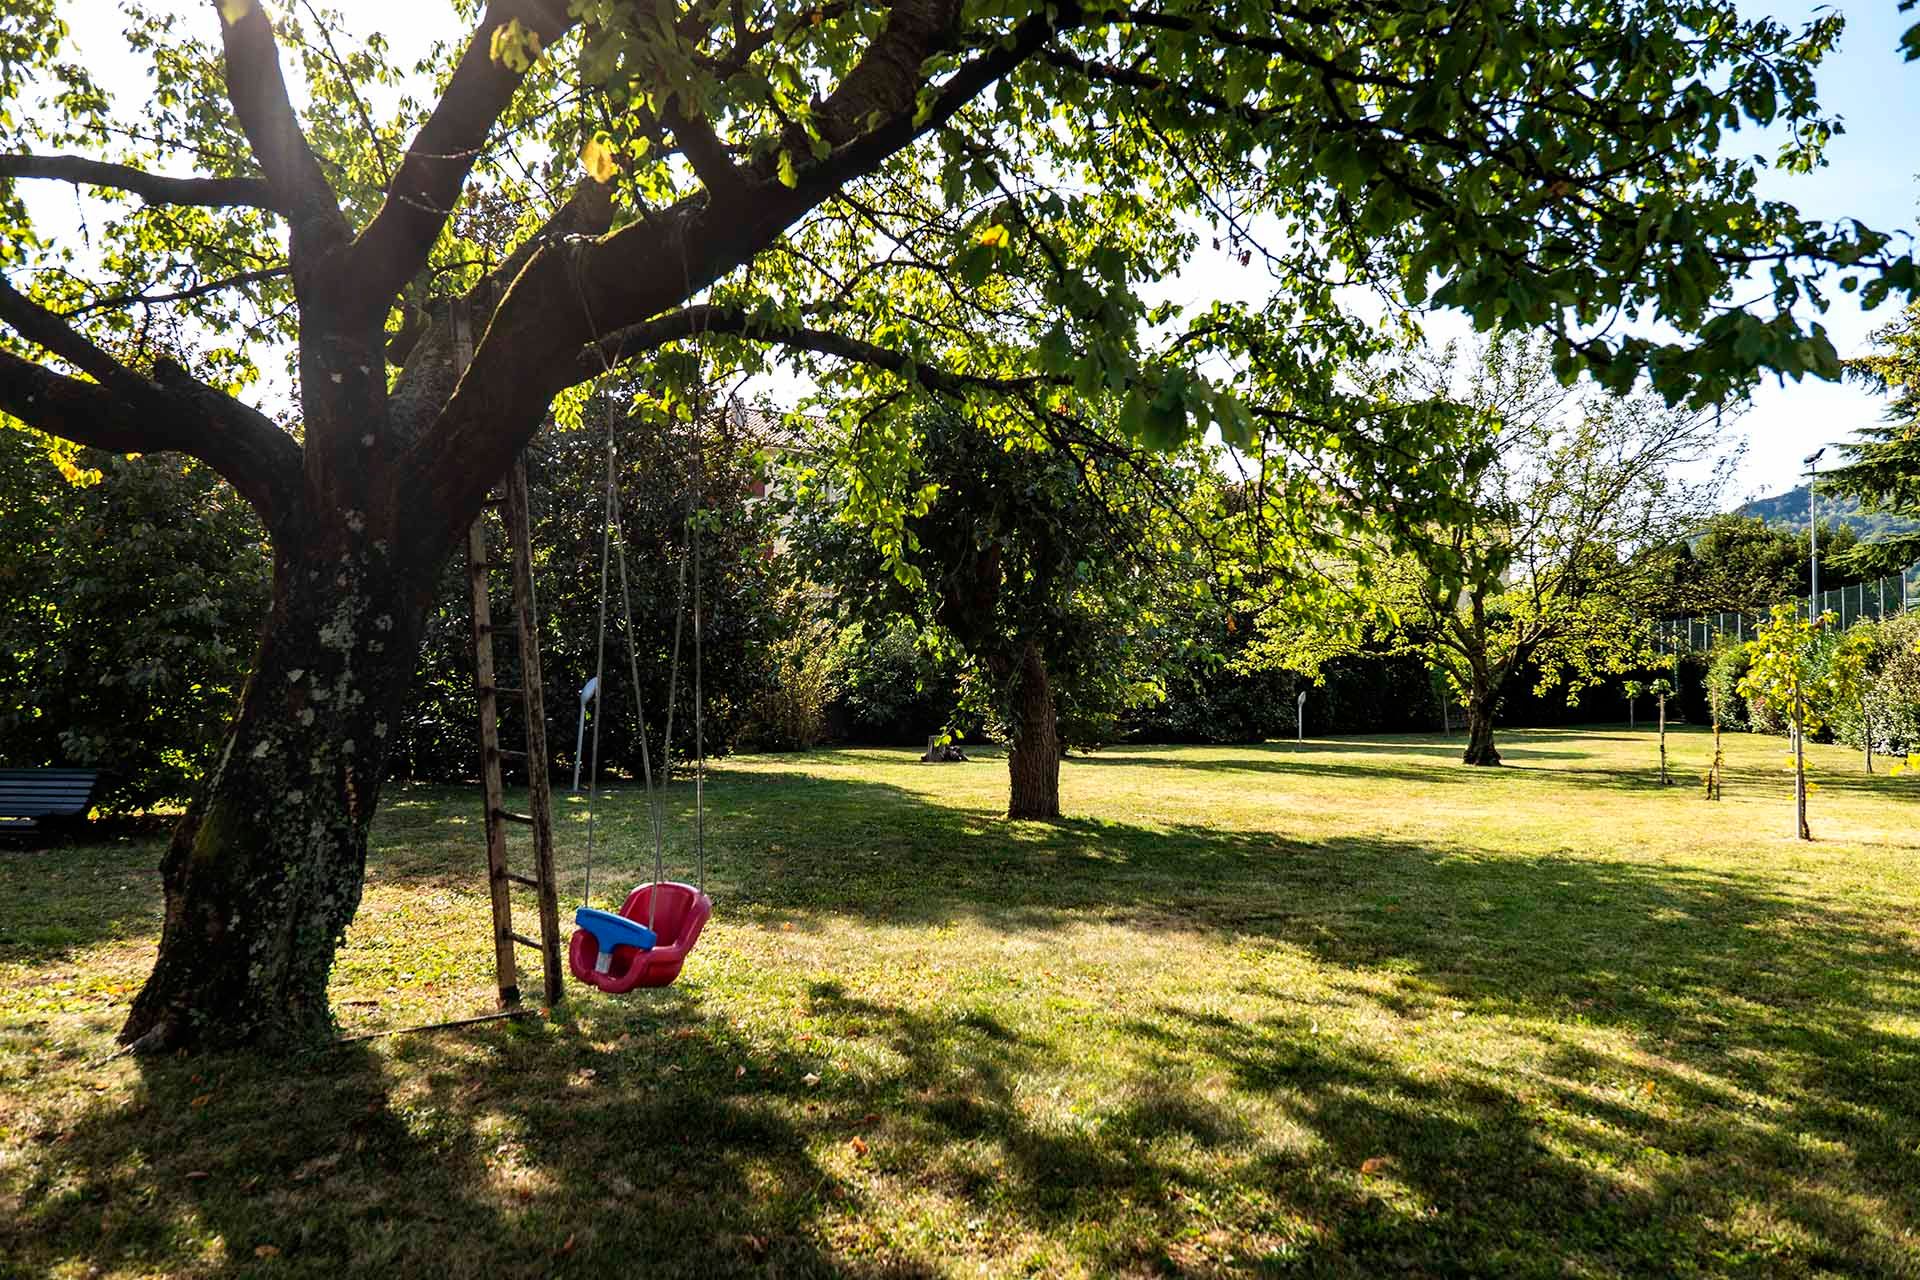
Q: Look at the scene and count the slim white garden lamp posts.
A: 2